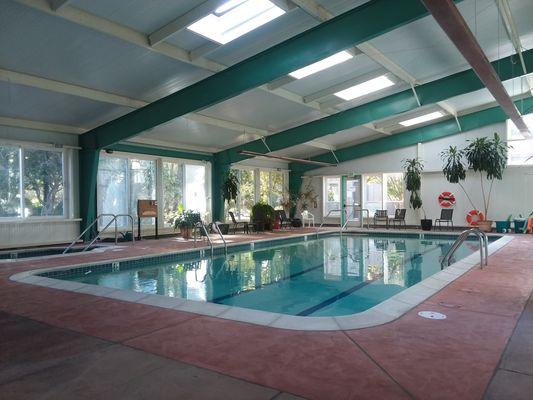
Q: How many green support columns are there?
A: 3